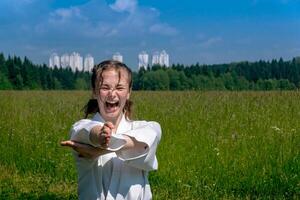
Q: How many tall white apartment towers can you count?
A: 8